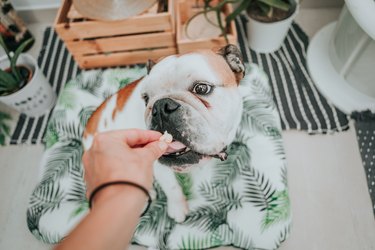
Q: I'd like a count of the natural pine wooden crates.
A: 2